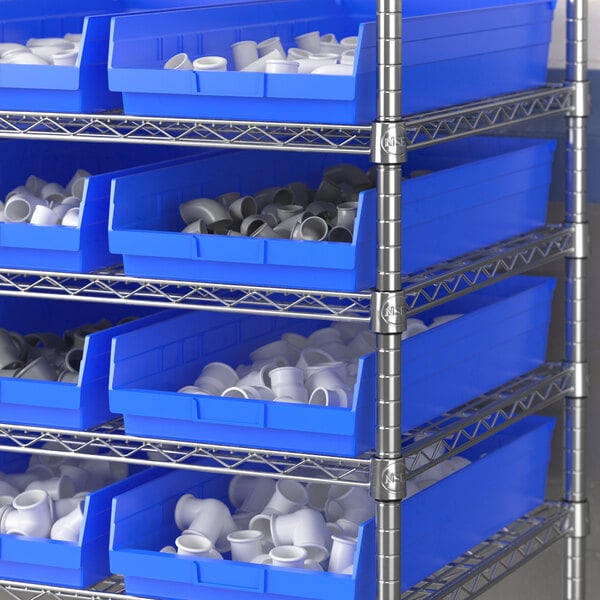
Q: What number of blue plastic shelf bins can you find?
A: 8